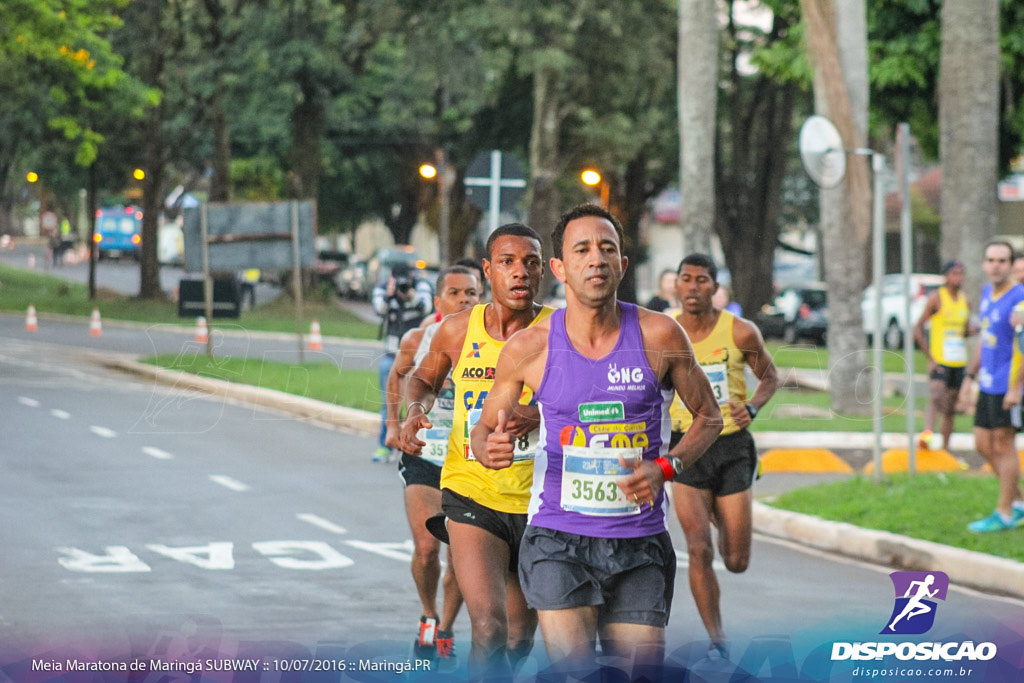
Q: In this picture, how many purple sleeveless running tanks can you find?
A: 1